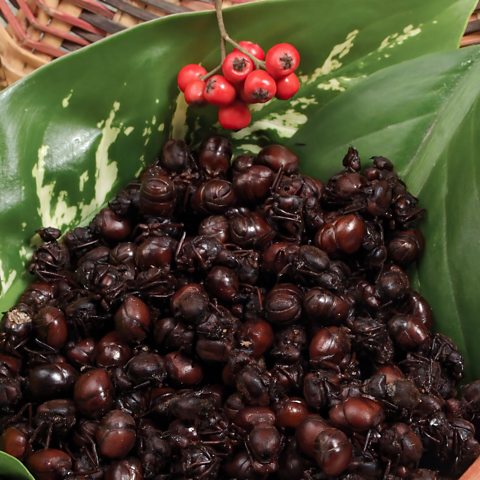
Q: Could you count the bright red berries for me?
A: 9